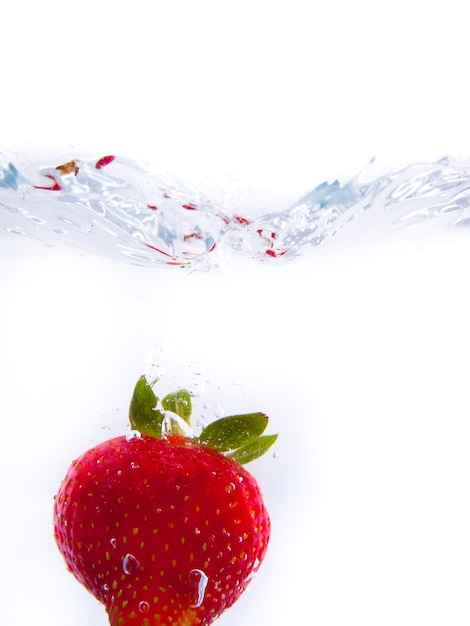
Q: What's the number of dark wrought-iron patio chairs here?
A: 0